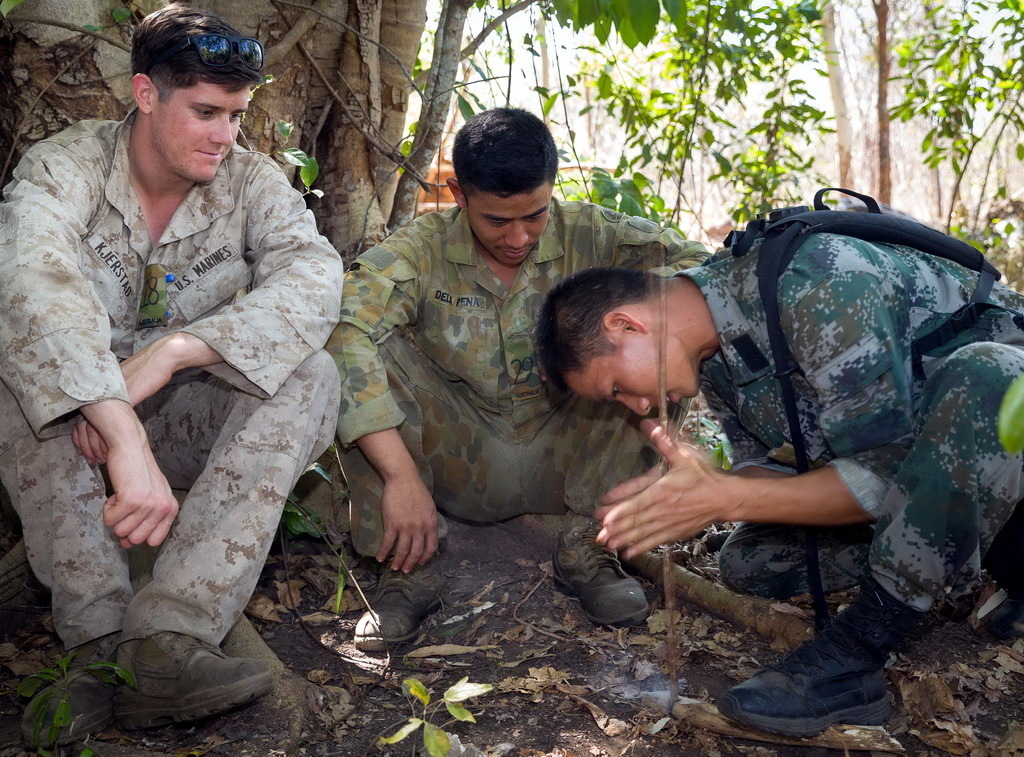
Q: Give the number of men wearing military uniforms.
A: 3